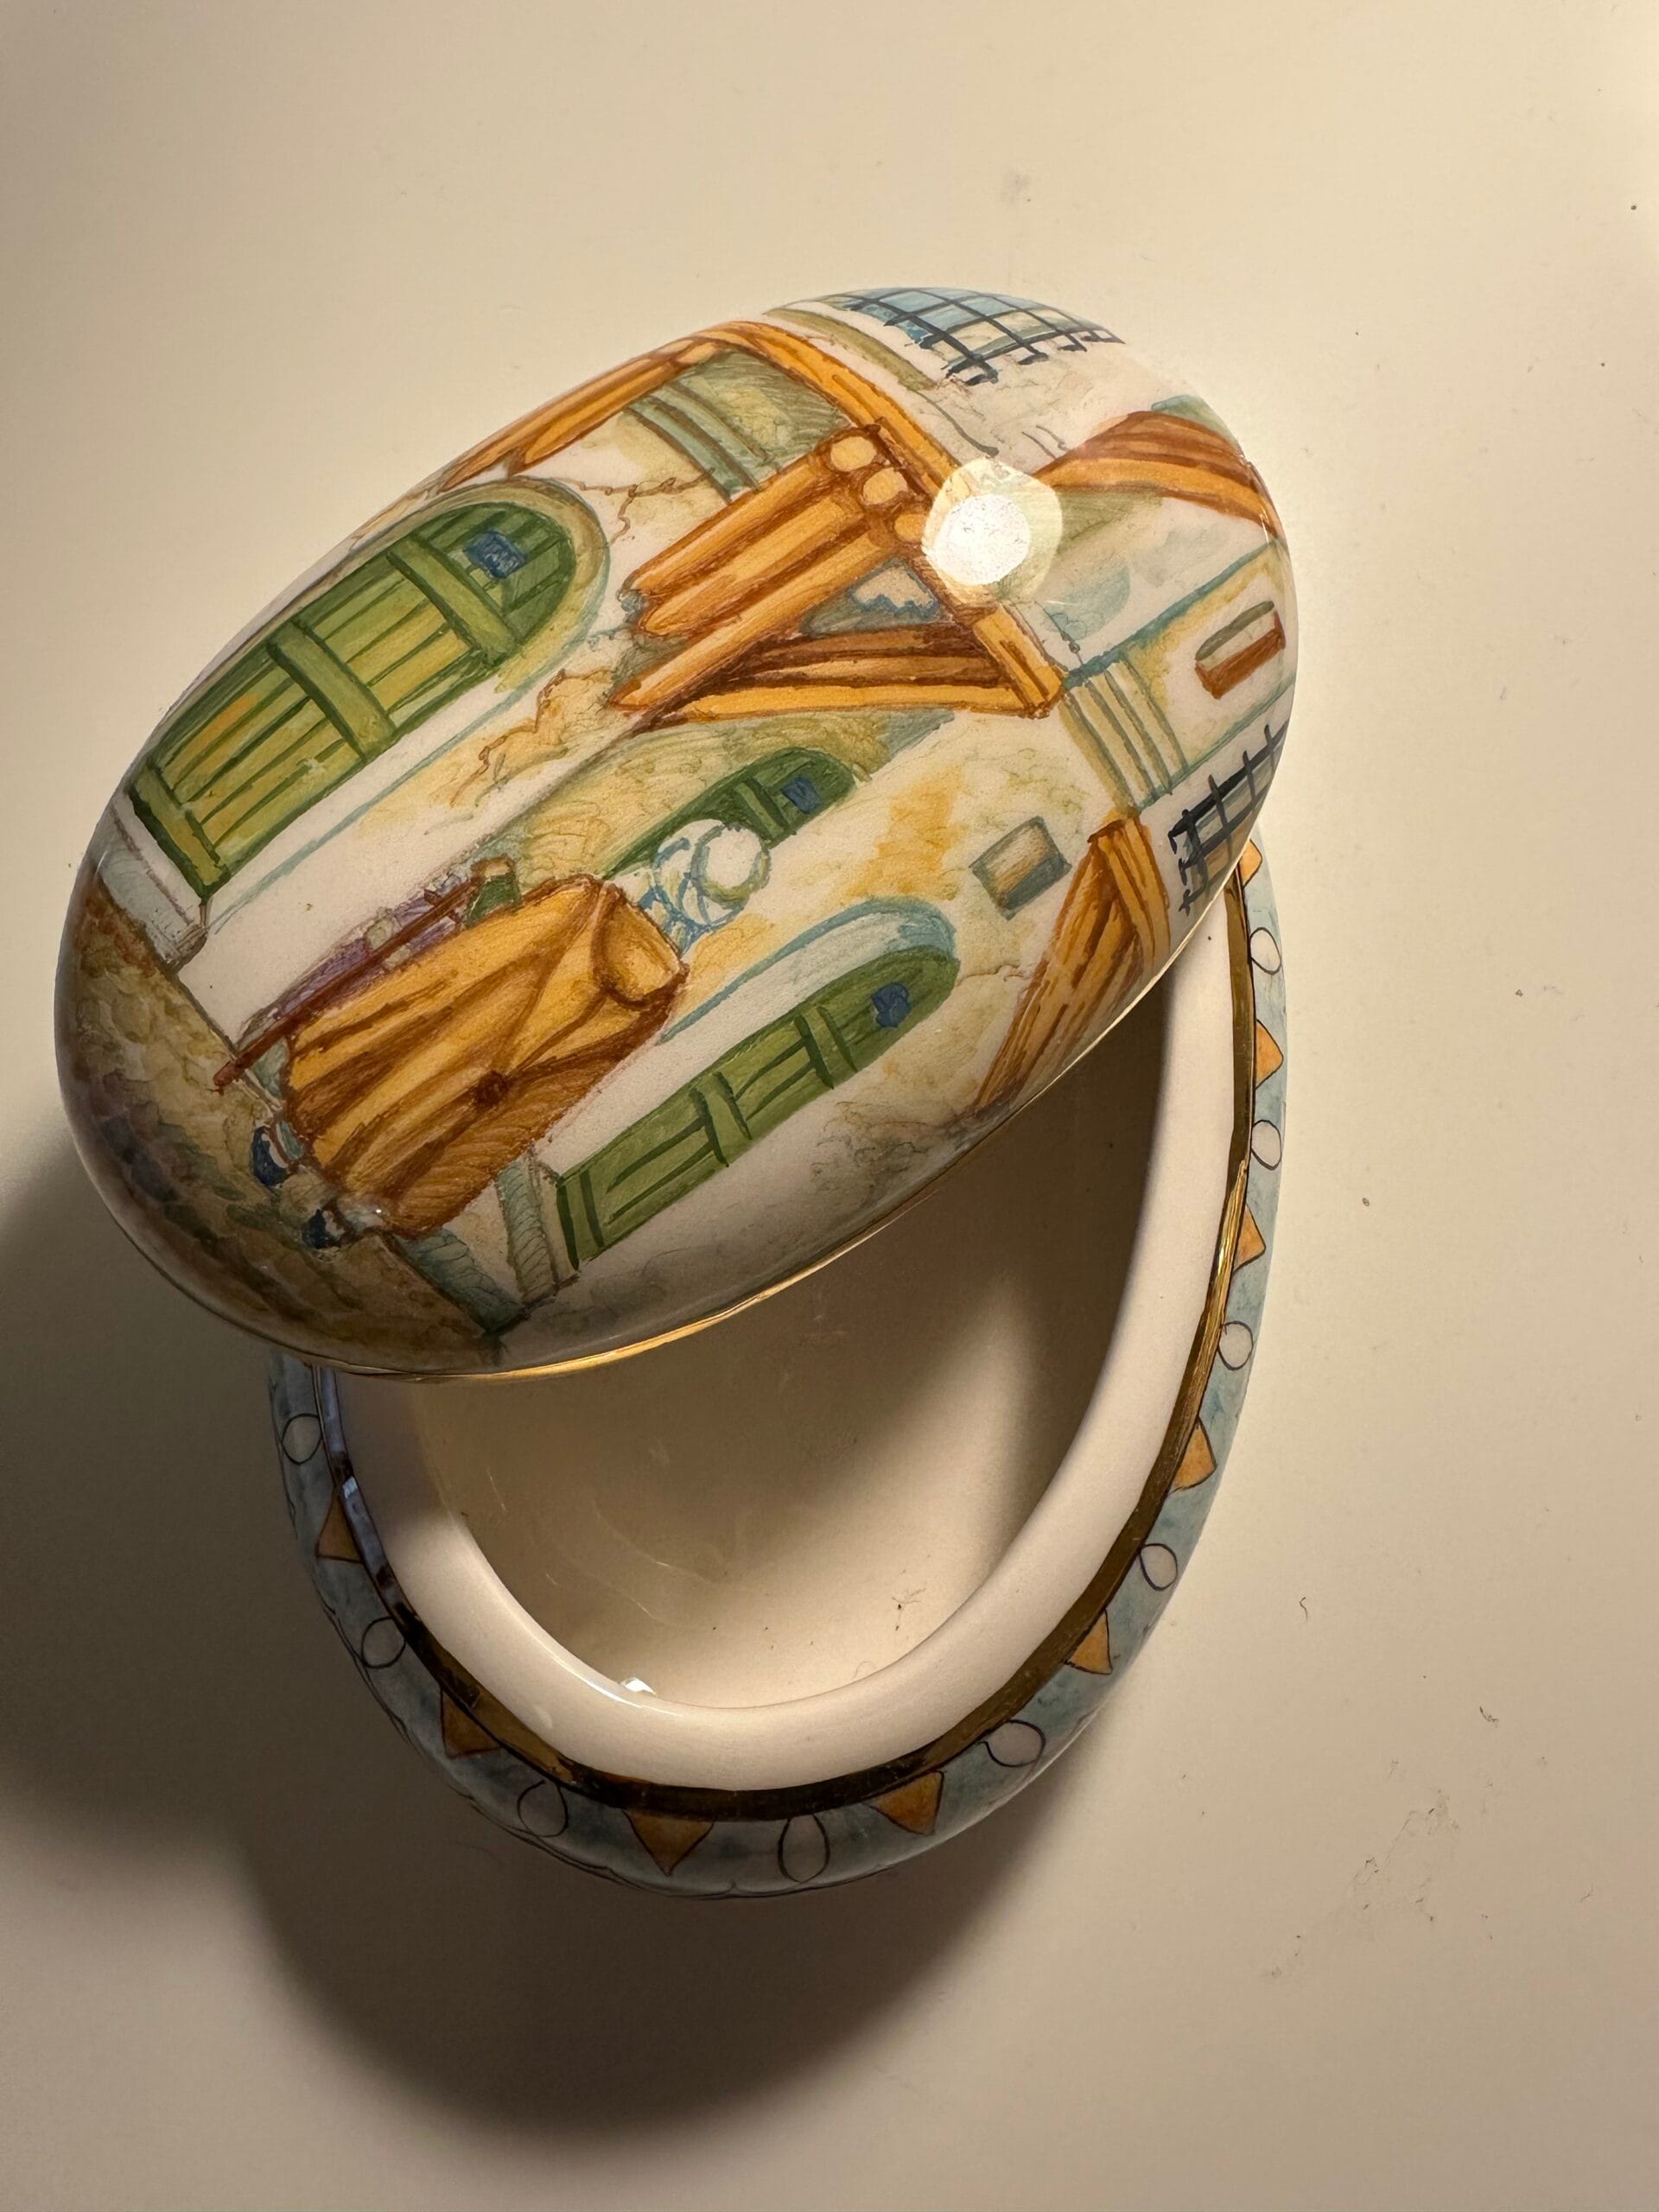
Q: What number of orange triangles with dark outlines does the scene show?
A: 9